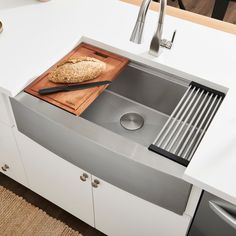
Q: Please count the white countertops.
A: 1